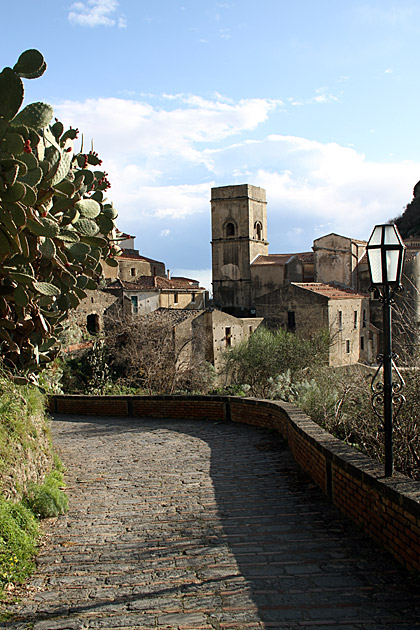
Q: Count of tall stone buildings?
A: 1